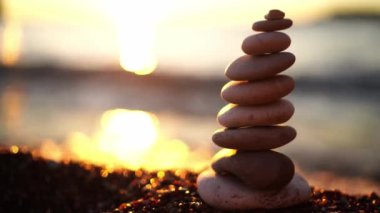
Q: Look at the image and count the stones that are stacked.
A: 9